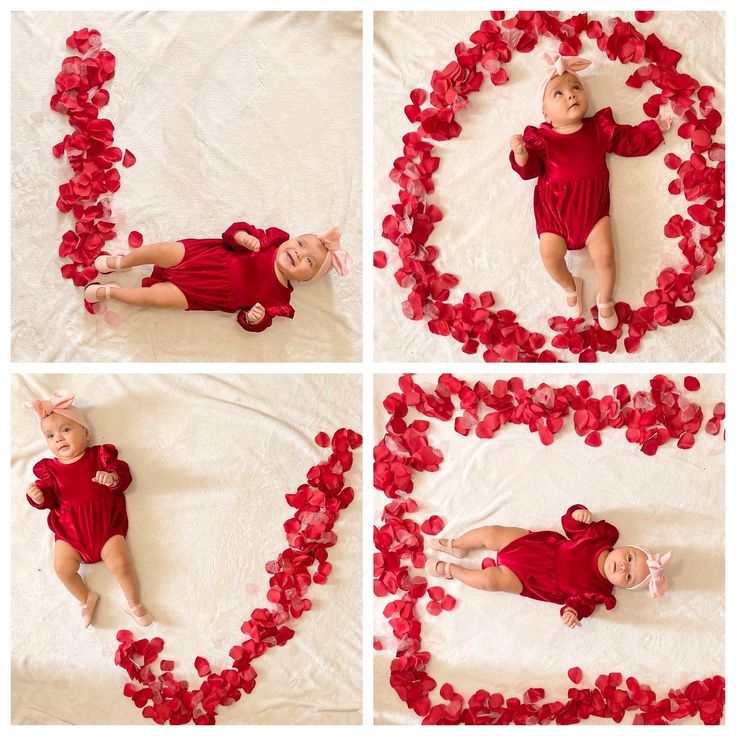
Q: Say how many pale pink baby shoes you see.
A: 8